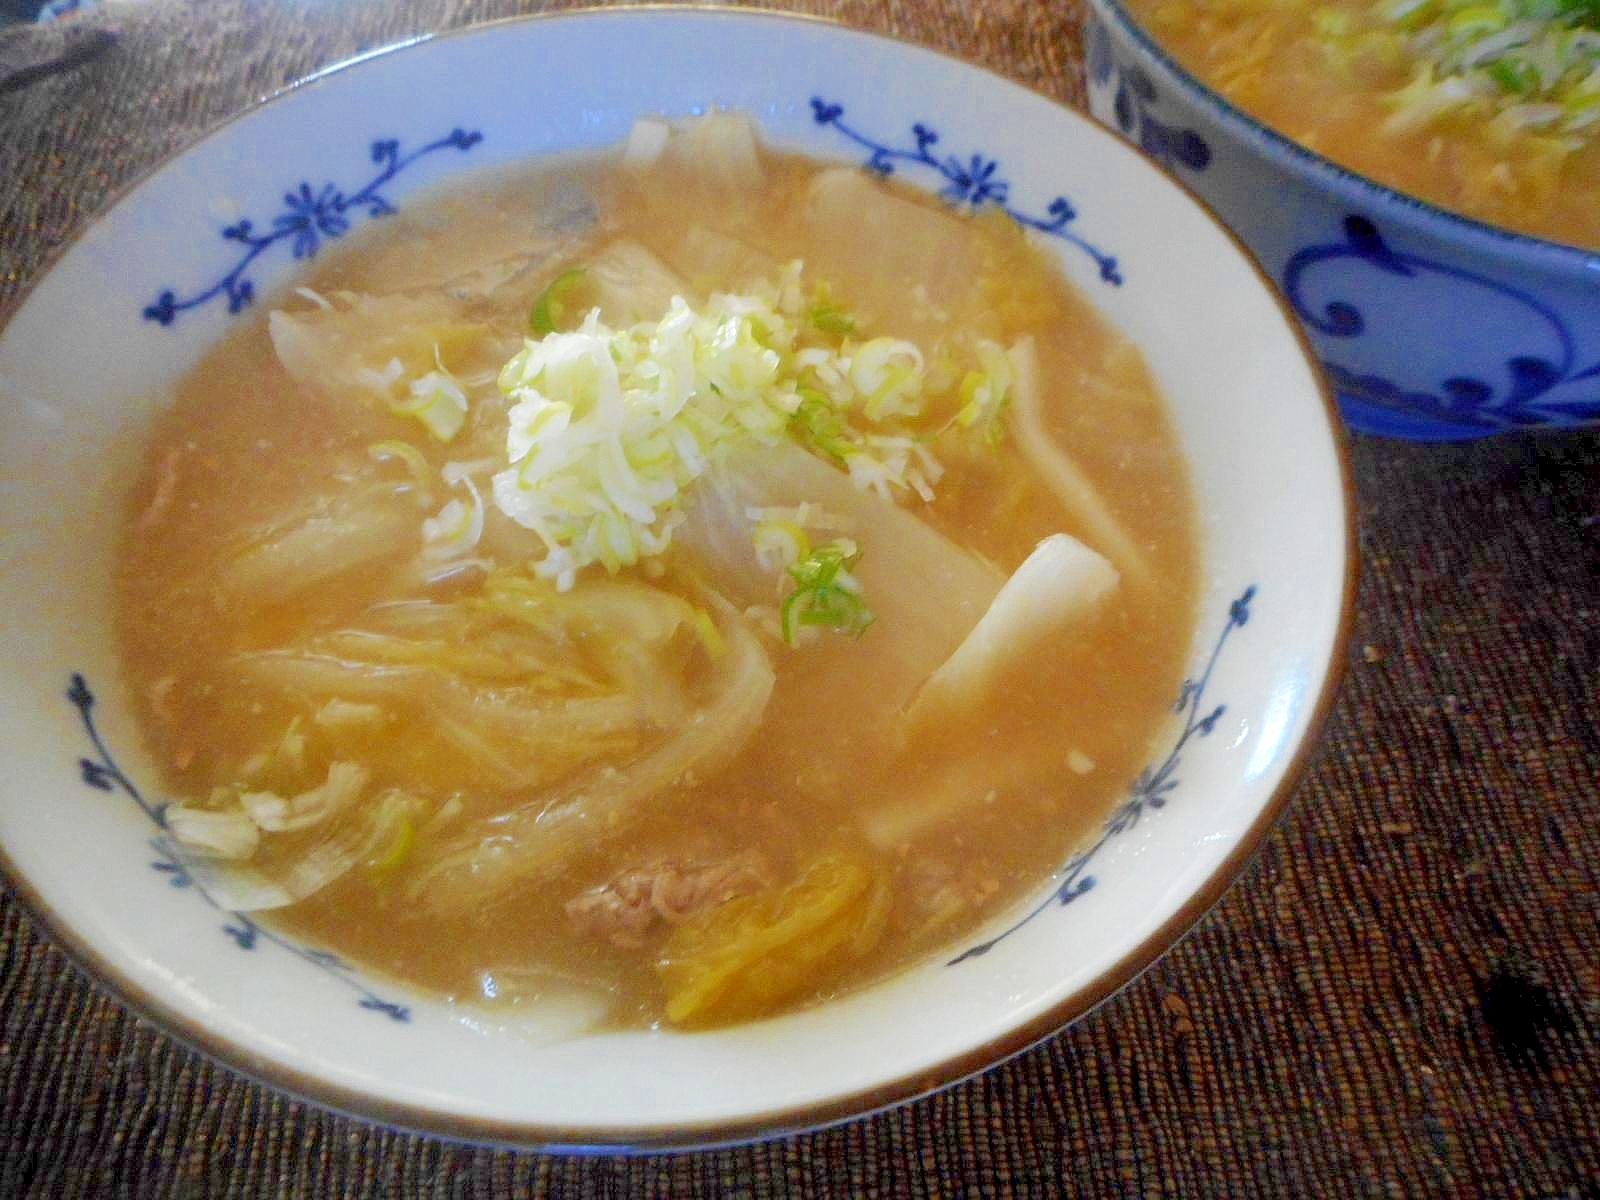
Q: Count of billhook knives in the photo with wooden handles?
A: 0